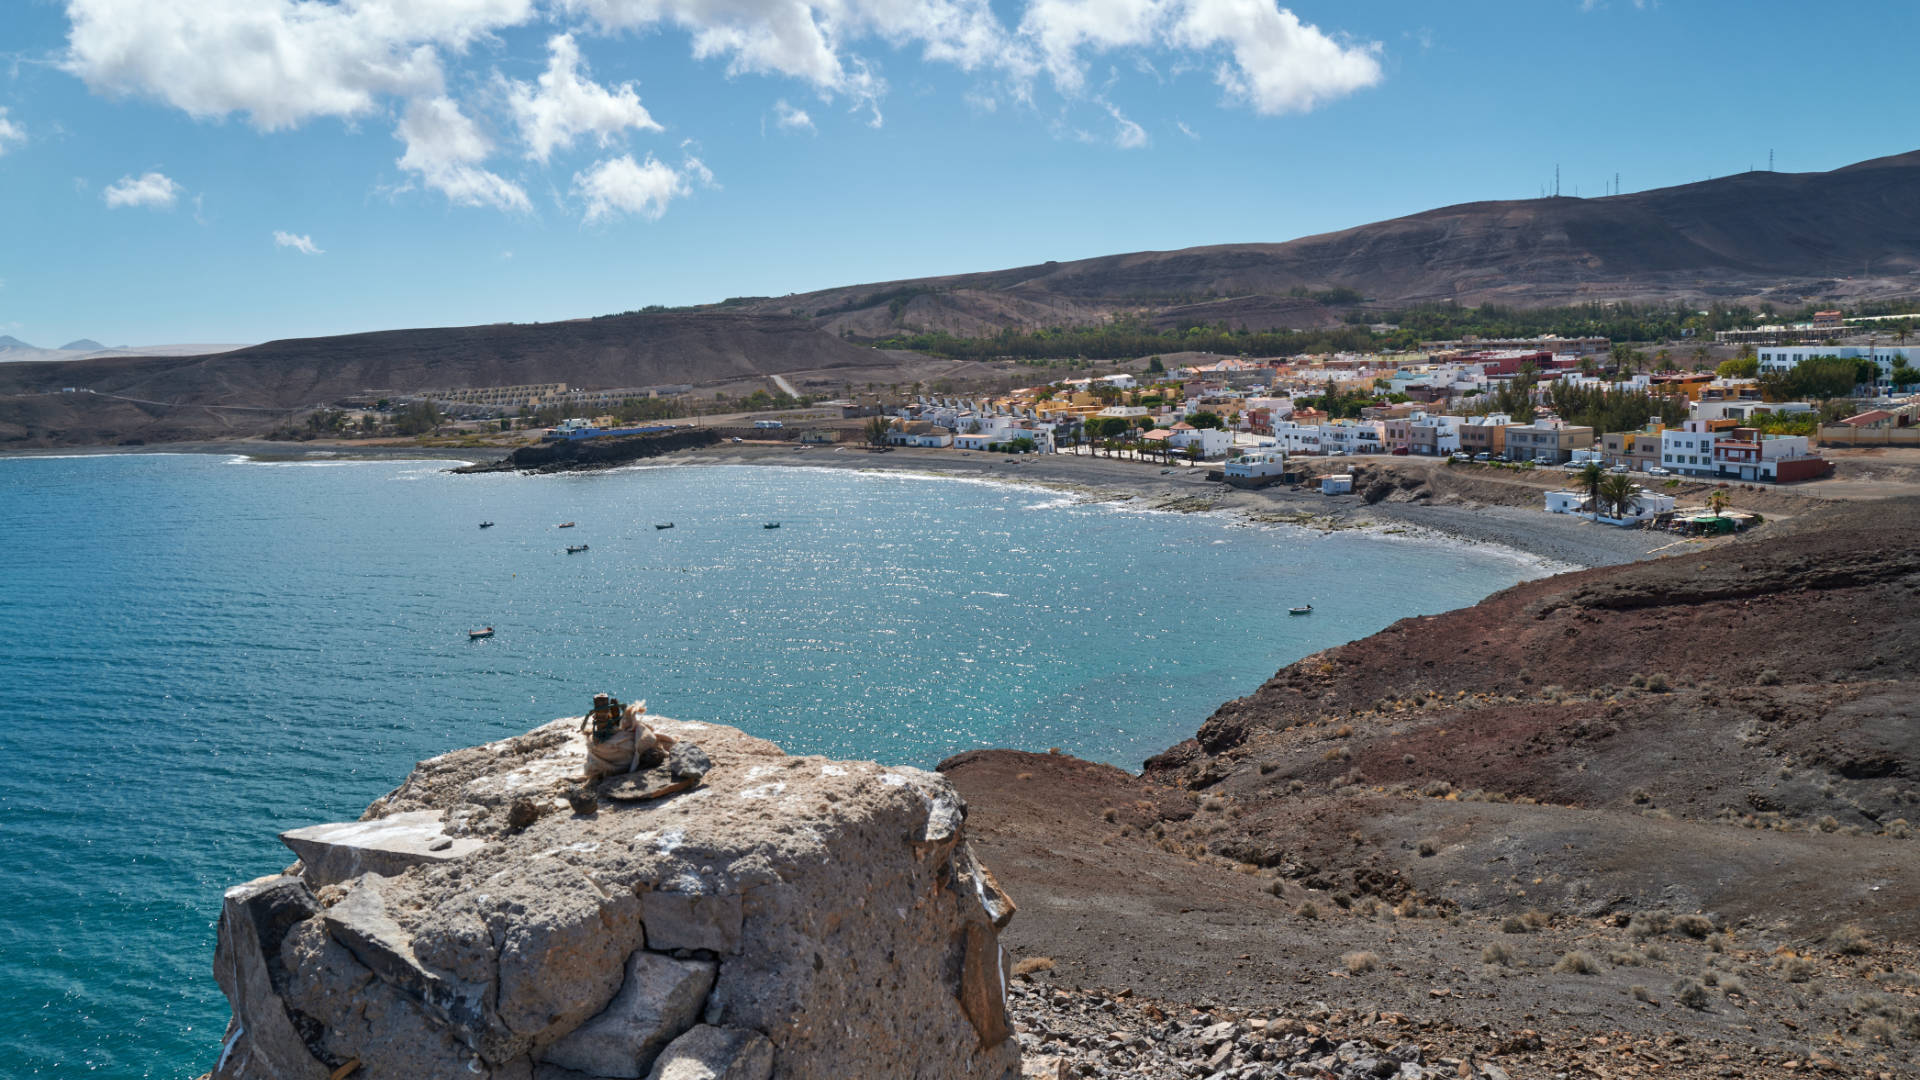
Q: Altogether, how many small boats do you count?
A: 7